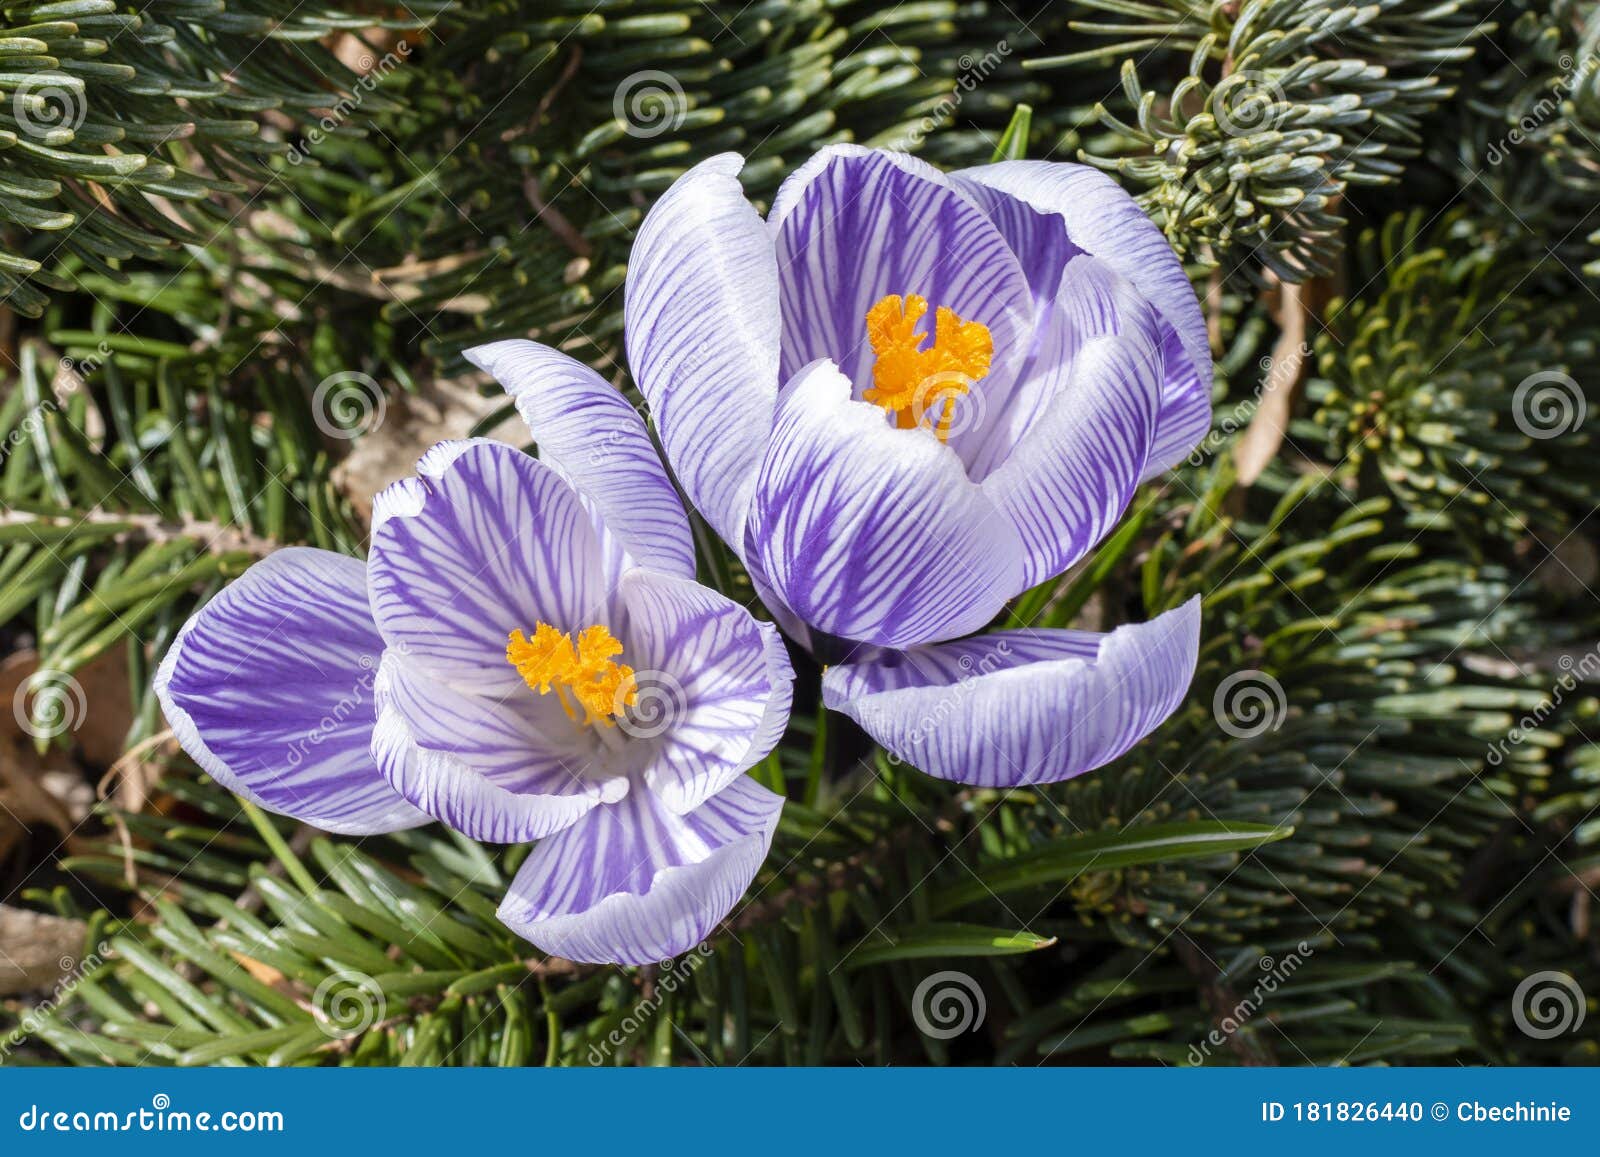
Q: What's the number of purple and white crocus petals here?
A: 12